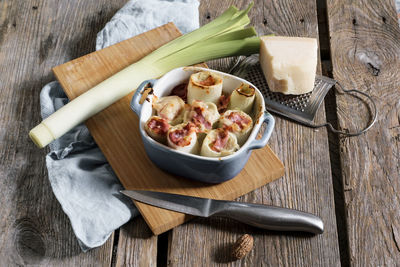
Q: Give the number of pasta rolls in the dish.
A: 8